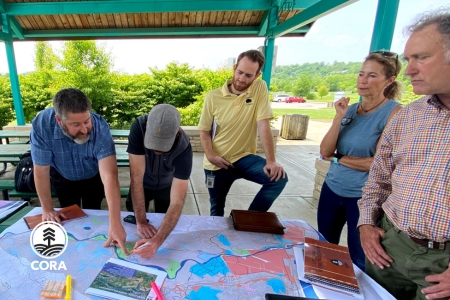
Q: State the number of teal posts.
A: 3